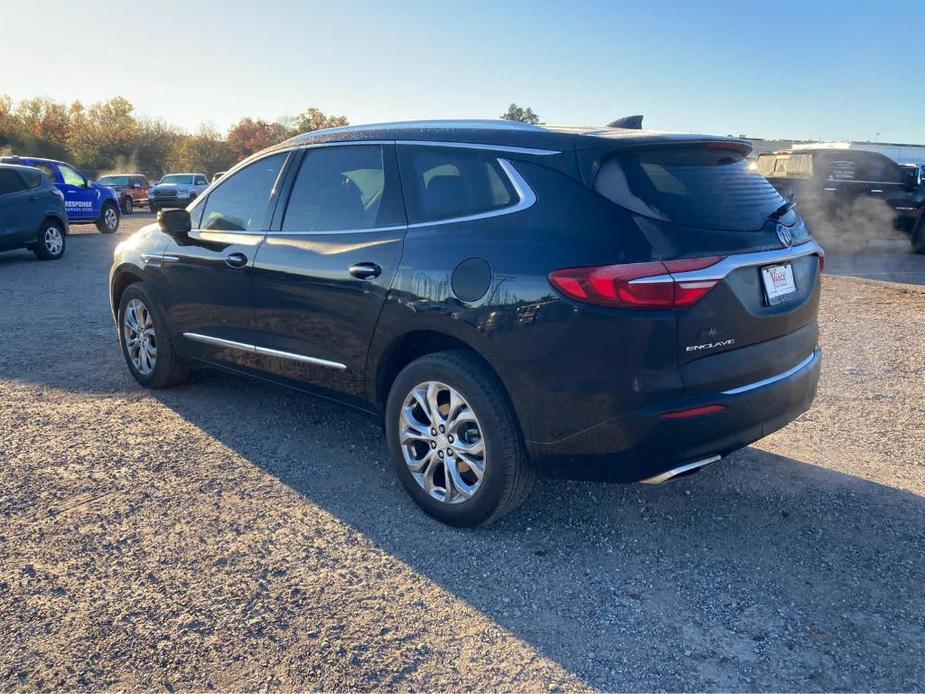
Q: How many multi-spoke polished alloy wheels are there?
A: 2